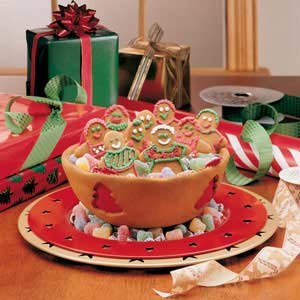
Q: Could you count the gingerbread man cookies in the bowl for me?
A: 9